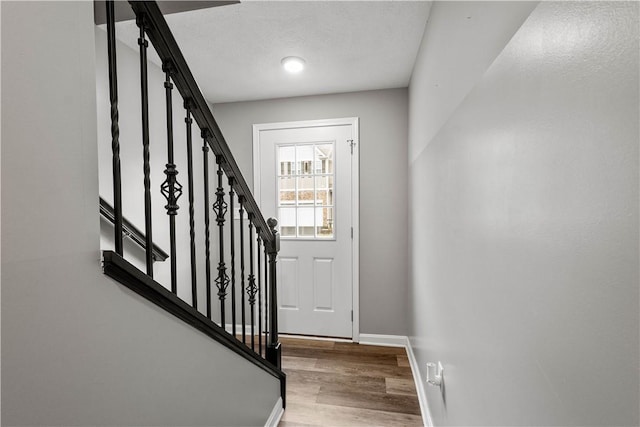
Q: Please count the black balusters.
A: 11